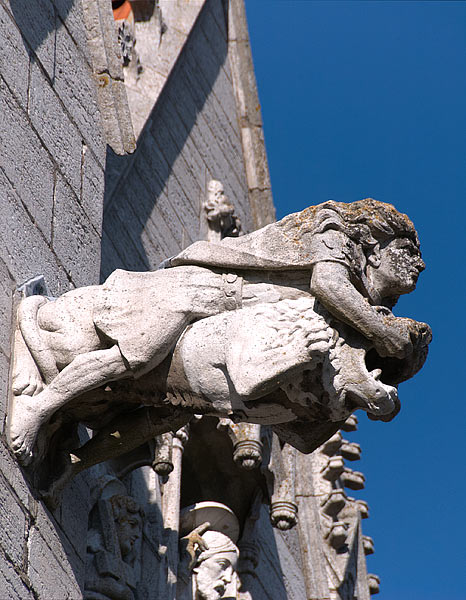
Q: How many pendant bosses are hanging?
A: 3